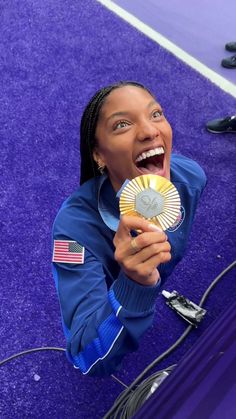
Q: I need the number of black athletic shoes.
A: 3